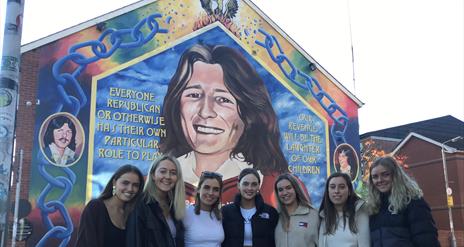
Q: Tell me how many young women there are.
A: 7